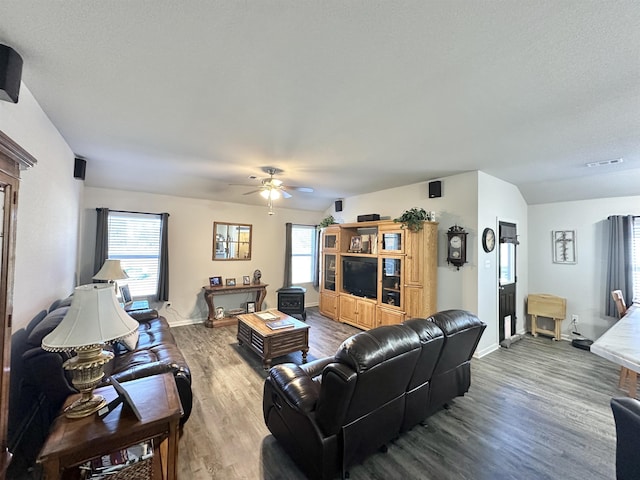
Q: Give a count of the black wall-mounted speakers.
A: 4